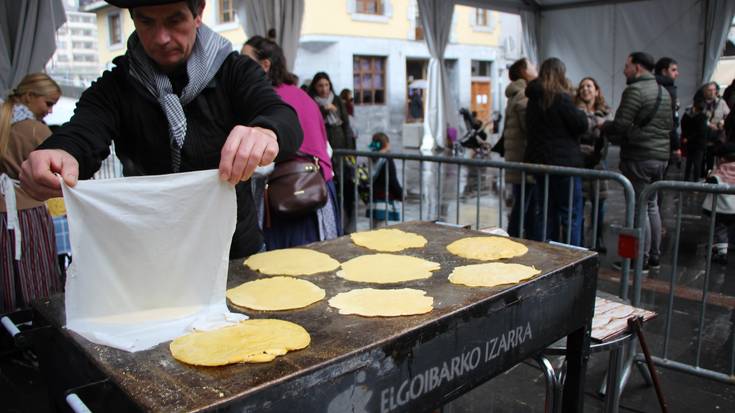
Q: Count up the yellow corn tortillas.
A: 8